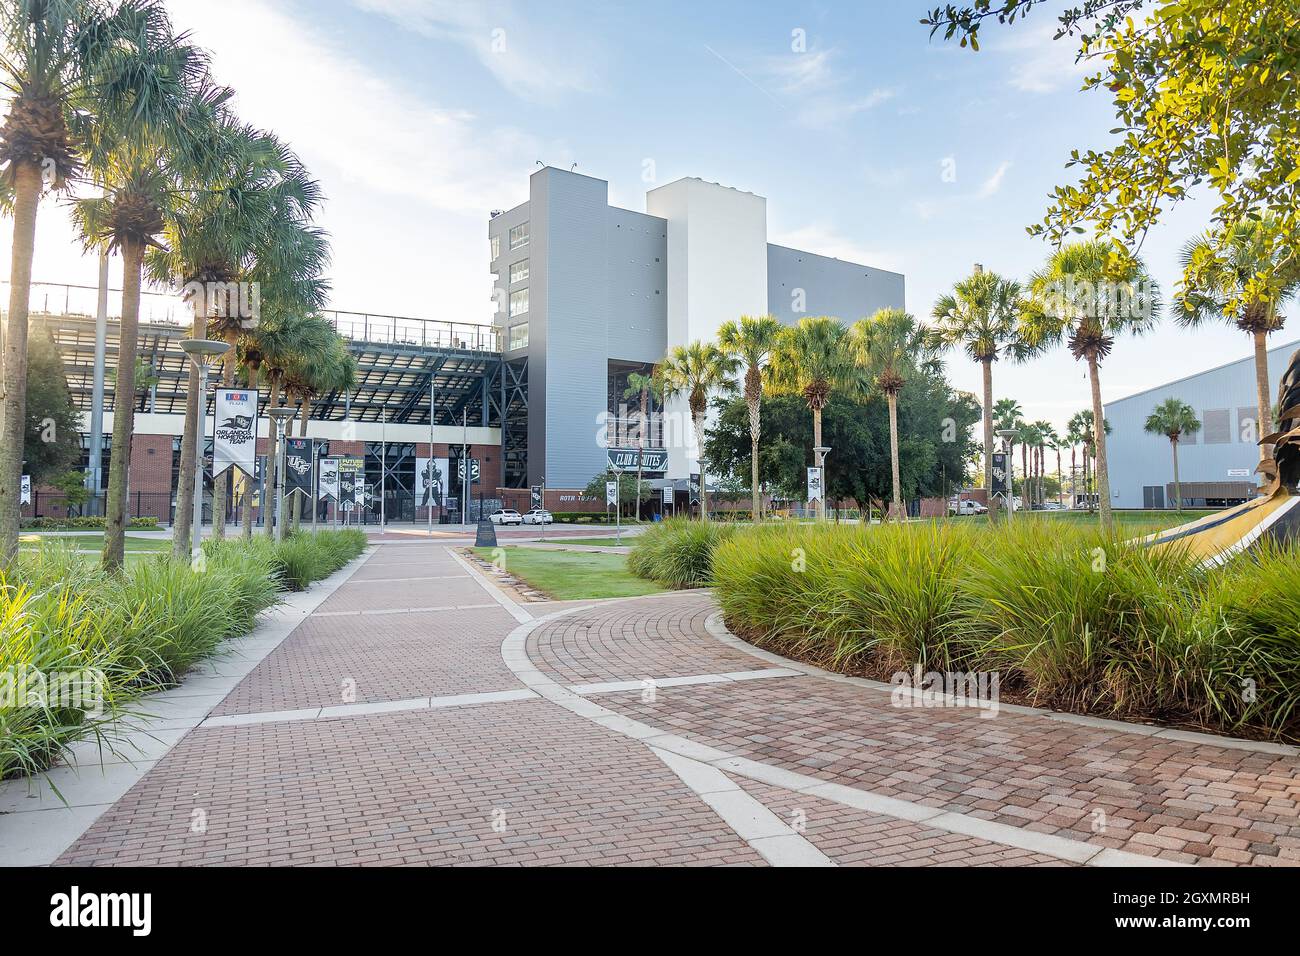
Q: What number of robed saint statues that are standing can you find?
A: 0